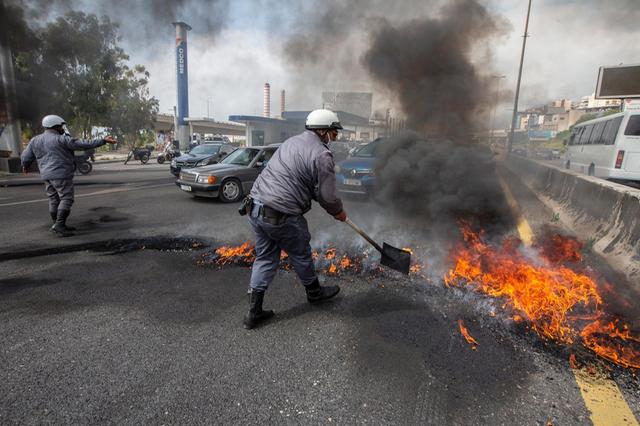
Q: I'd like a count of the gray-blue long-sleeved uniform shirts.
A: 2